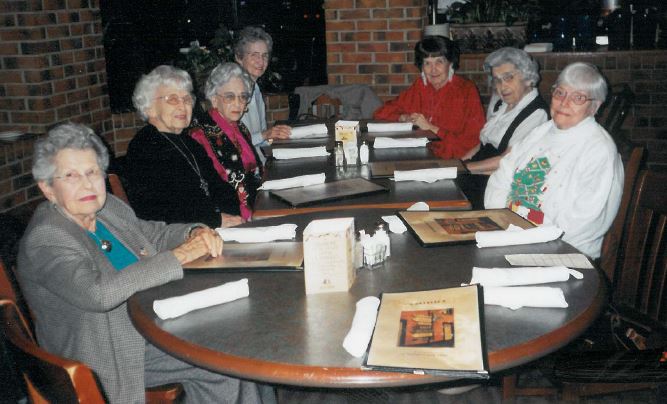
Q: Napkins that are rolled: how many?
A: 12